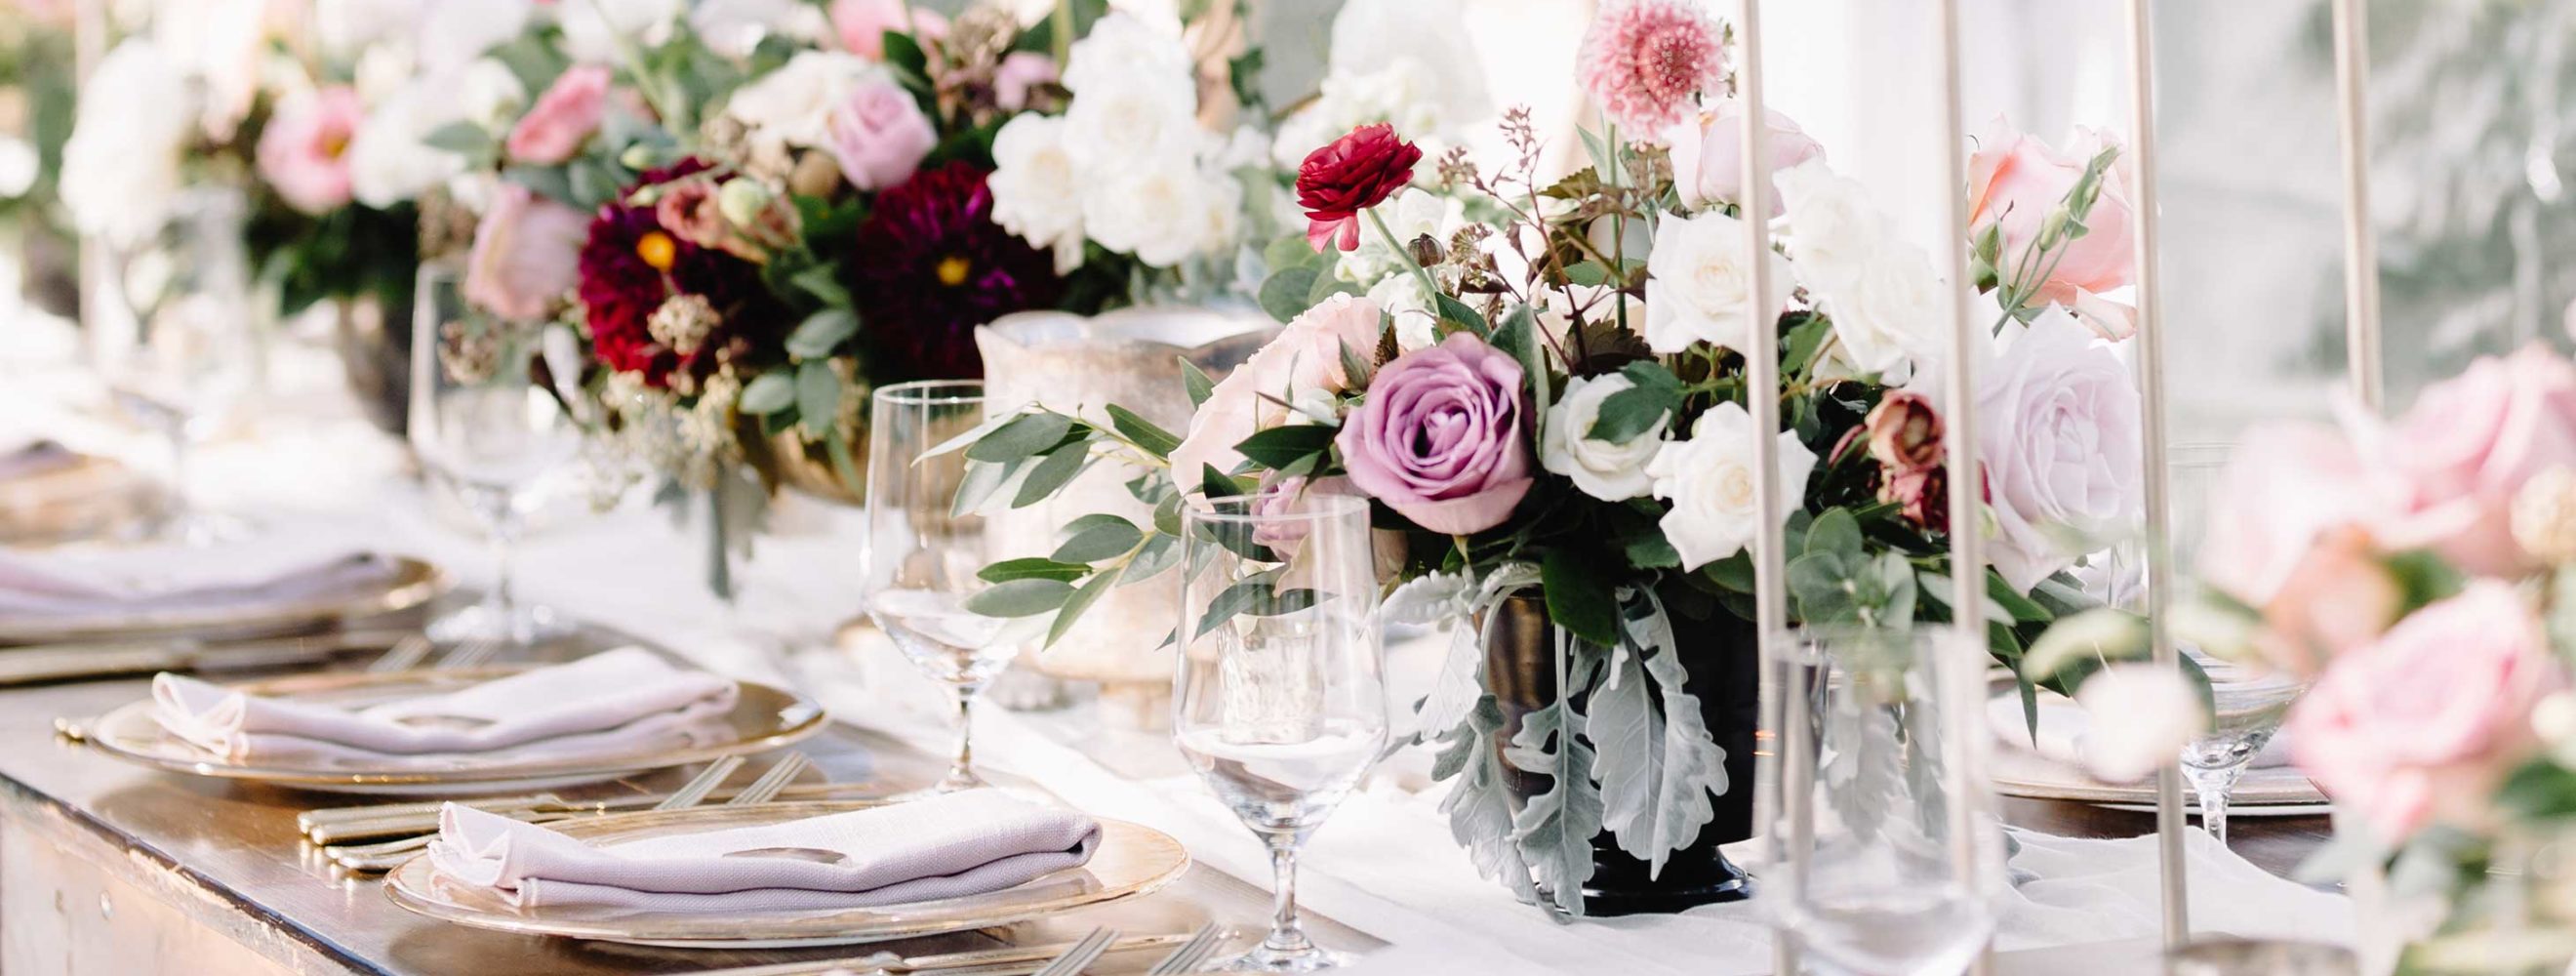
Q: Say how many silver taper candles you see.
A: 4